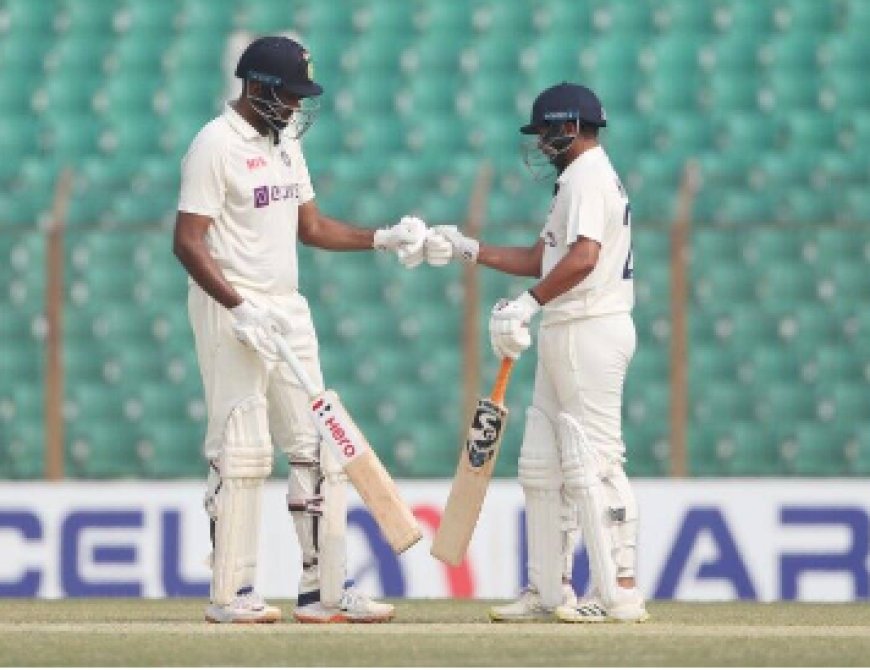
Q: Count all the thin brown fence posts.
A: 3